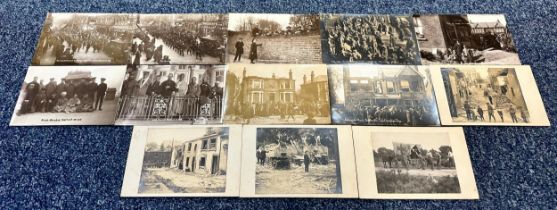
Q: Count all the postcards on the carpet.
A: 13